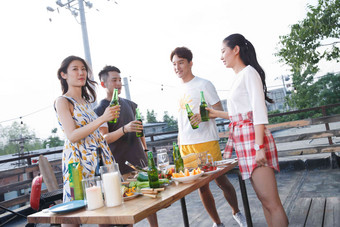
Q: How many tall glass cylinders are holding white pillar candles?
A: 2